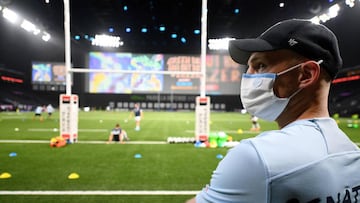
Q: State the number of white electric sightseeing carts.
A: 0